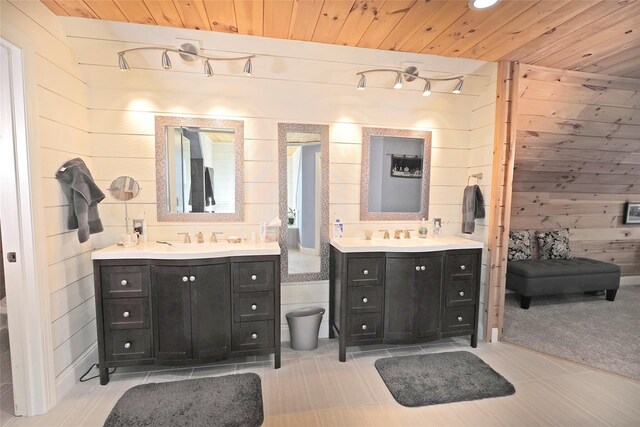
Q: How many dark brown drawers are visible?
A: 12